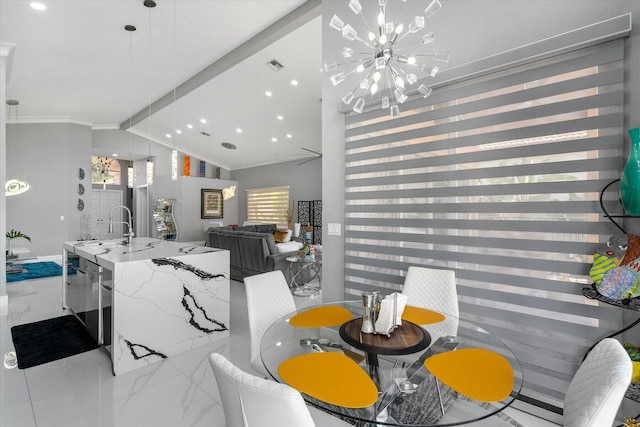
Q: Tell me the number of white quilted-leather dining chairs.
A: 4